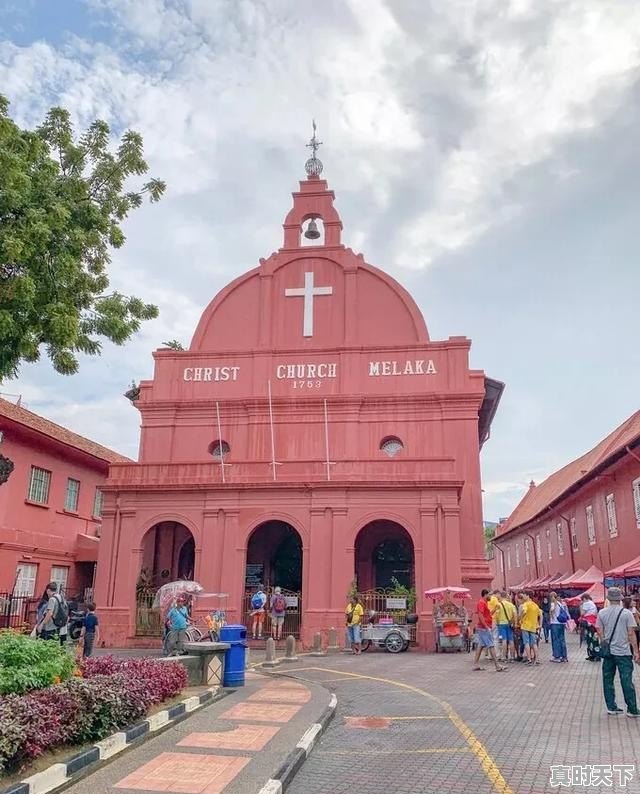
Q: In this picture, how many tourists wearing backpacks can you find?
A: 4